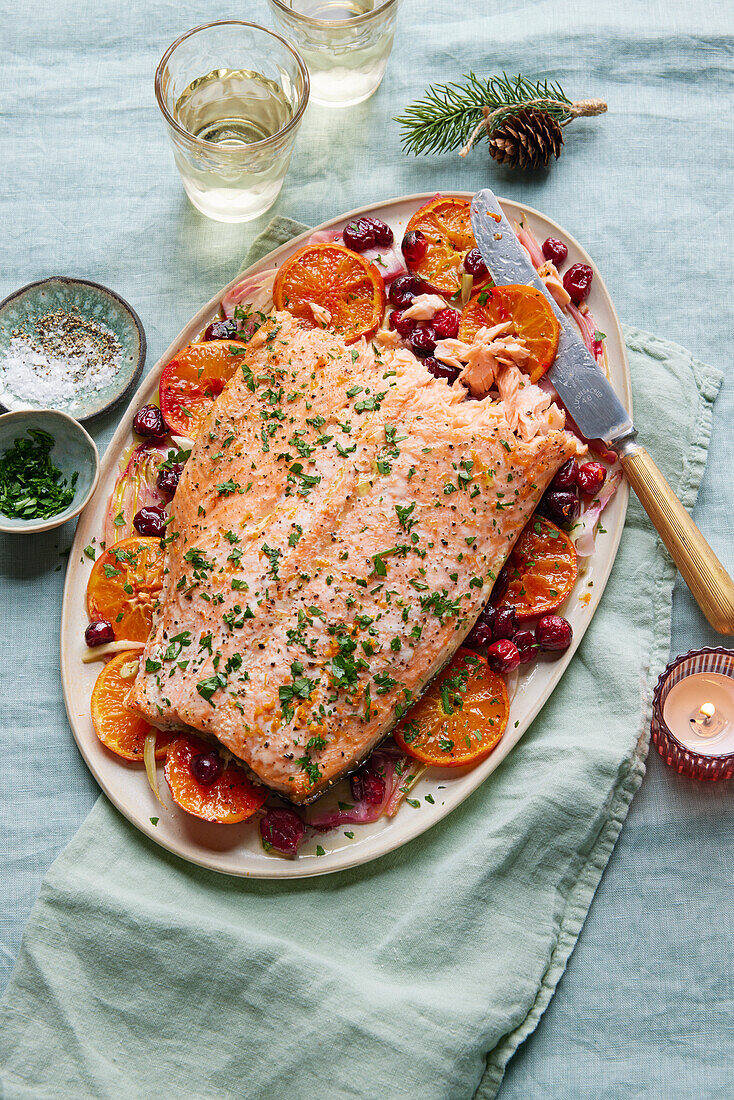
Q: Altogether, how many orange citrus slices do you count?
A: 9